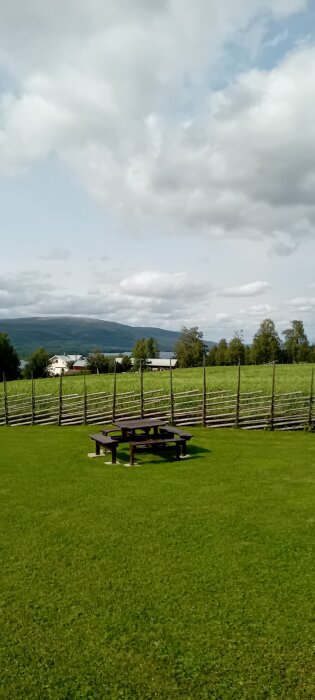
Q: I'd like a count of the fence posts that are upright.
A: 11